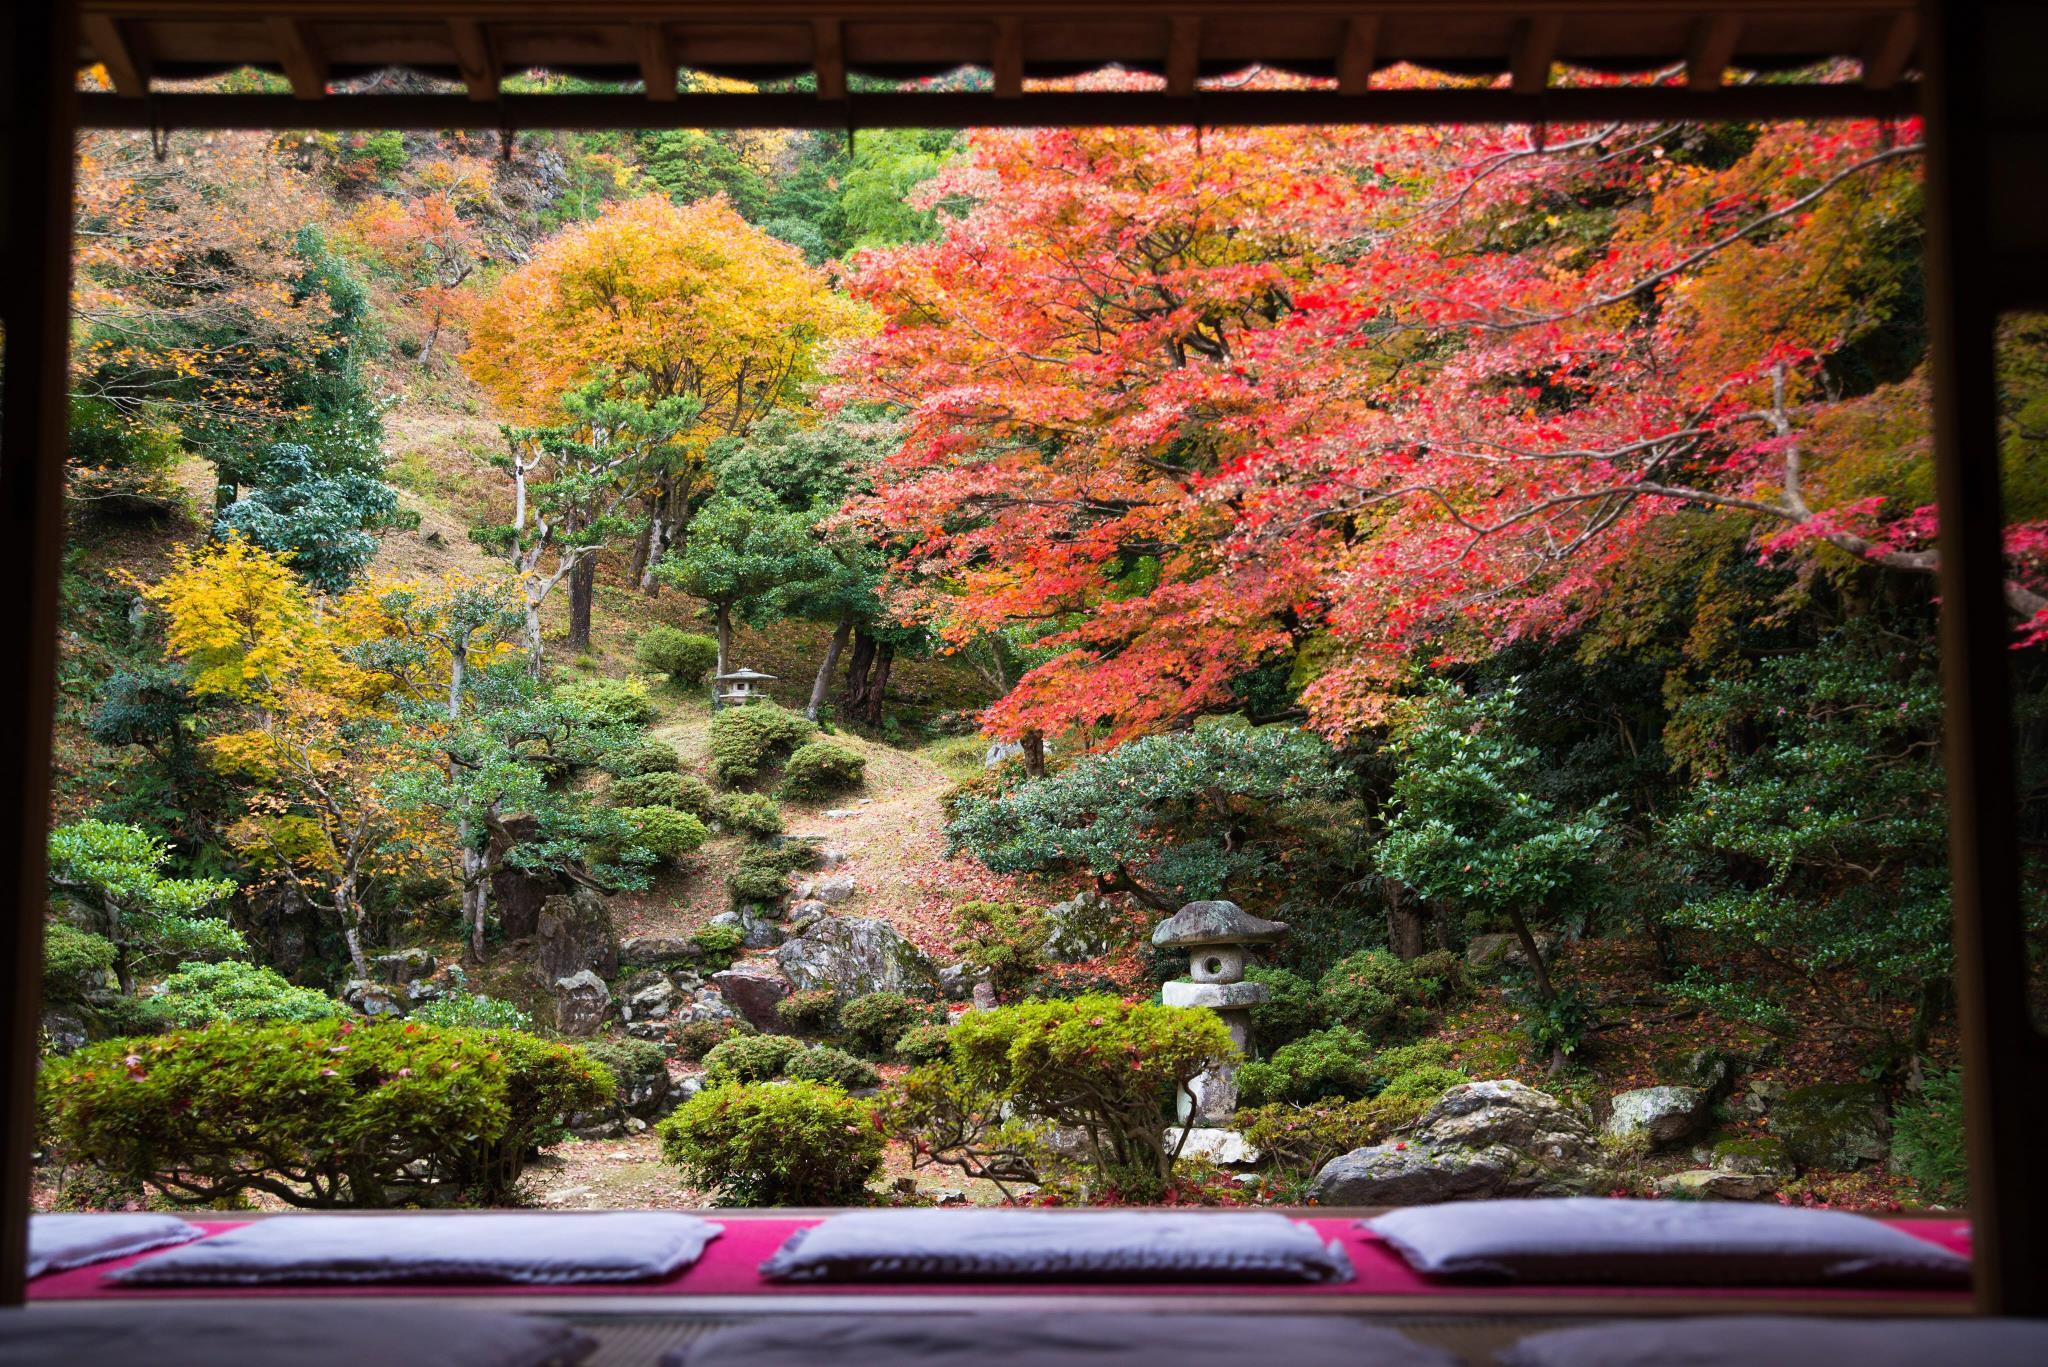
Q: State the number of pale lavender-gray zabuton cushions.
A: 7